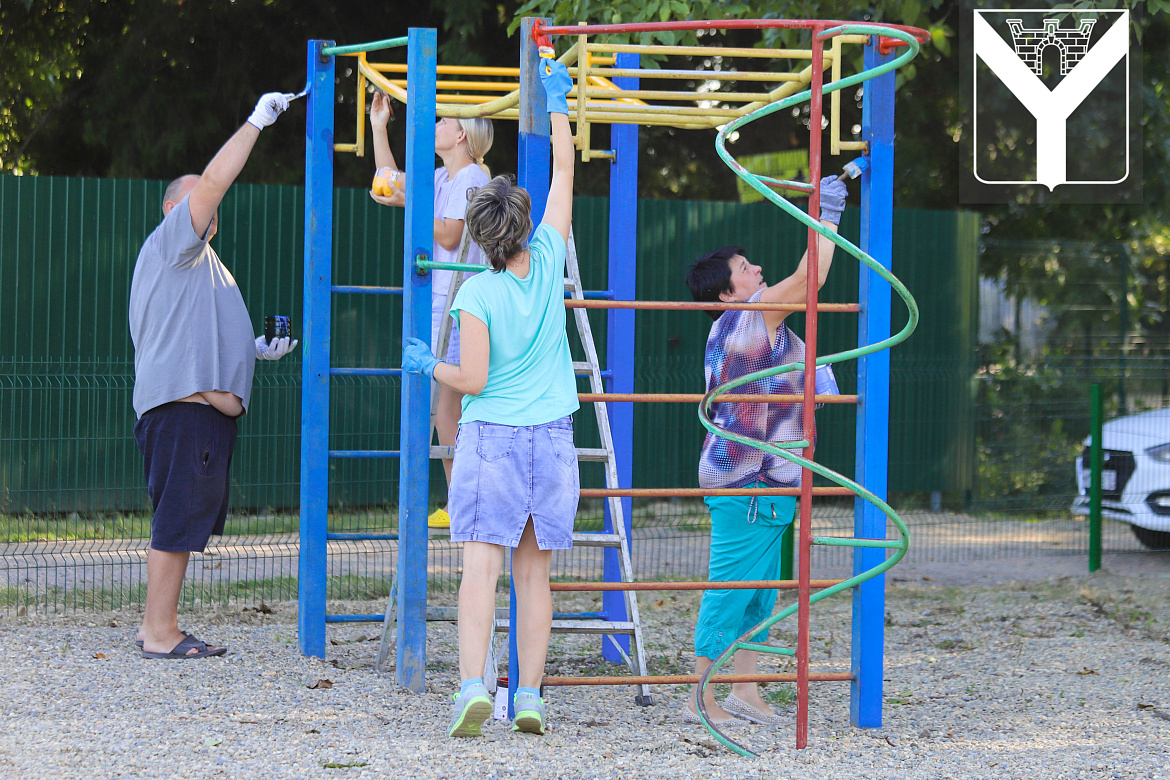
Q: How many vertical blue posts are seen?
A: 5